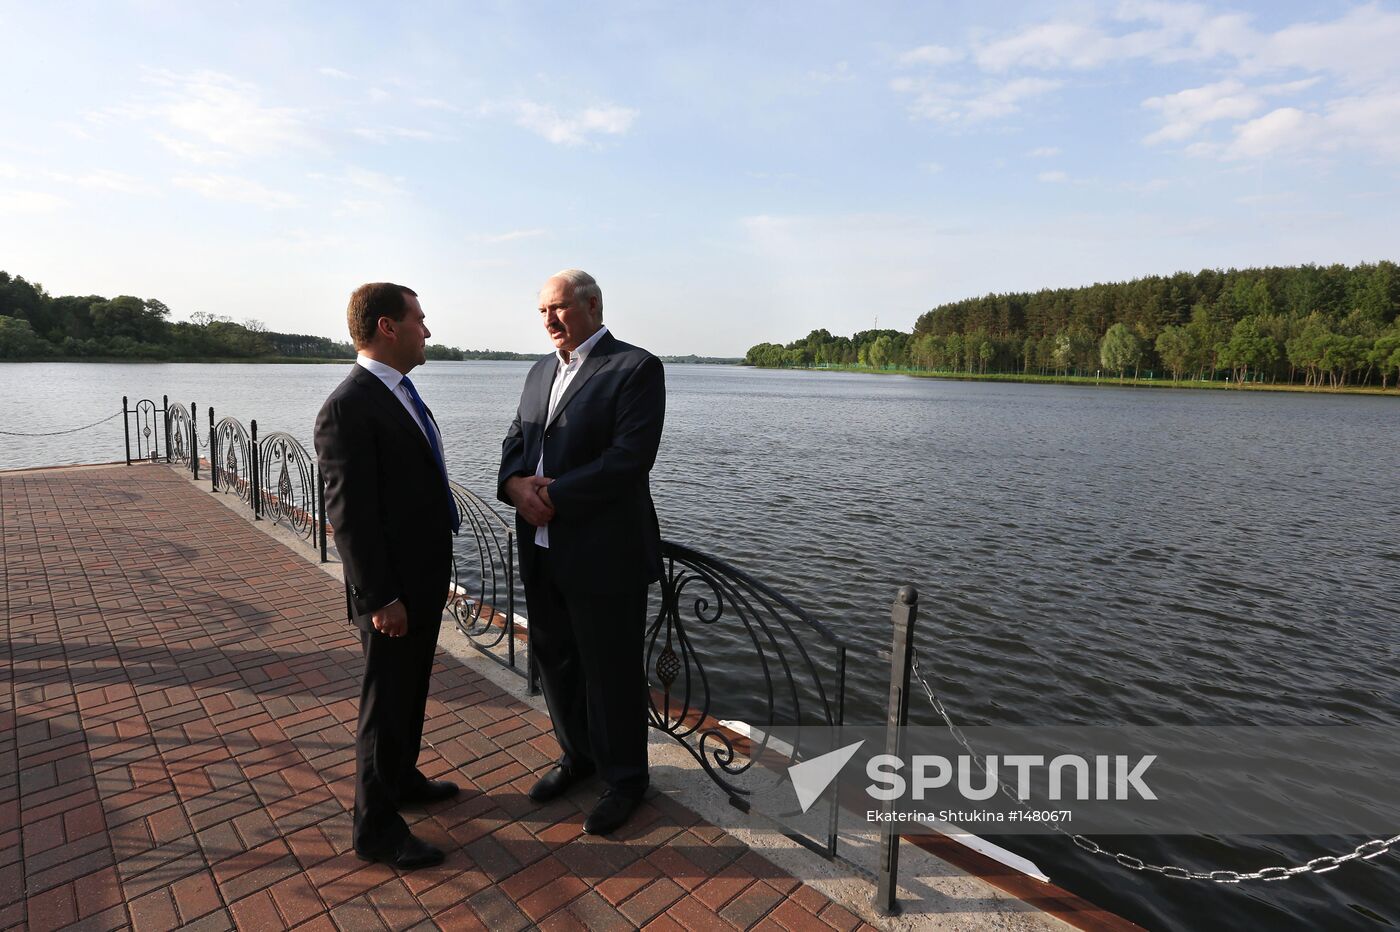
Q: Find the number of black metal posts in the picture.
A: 8